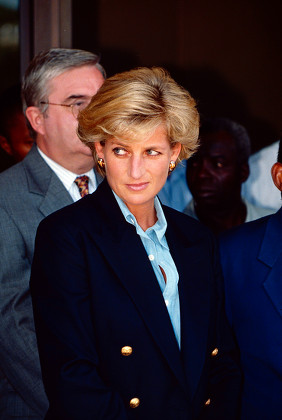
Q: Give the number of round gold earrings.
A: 2